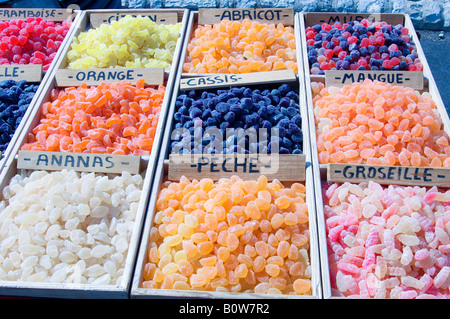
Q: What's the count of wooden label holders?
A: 11